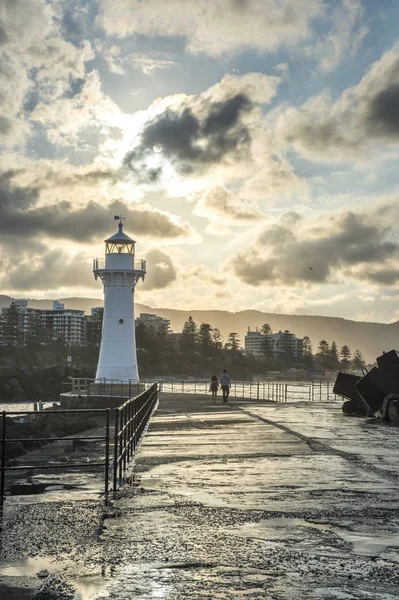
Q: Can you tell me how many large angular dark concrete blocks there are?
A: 3